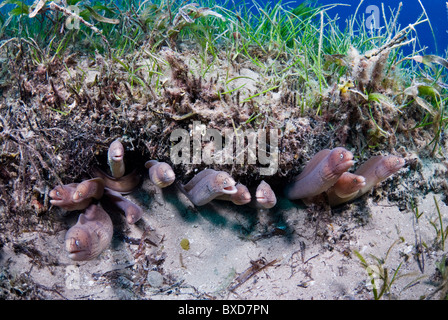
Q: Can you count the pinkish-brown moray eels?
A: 12